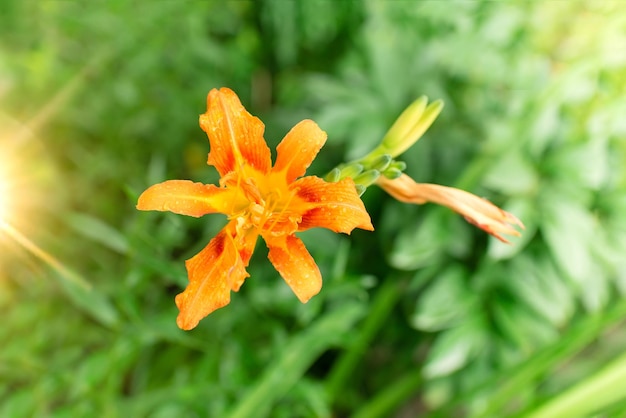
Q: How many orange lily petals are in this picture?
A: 6